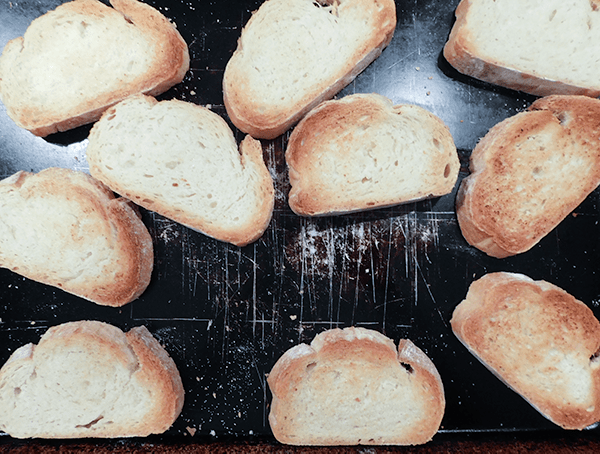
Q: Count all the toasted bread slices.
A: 10